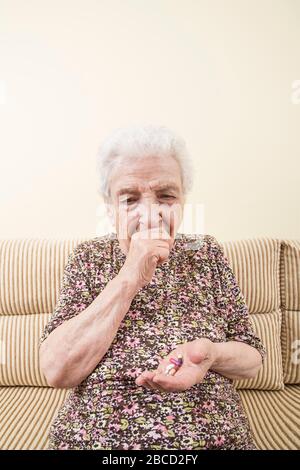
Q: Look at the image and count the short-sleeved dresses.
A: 1